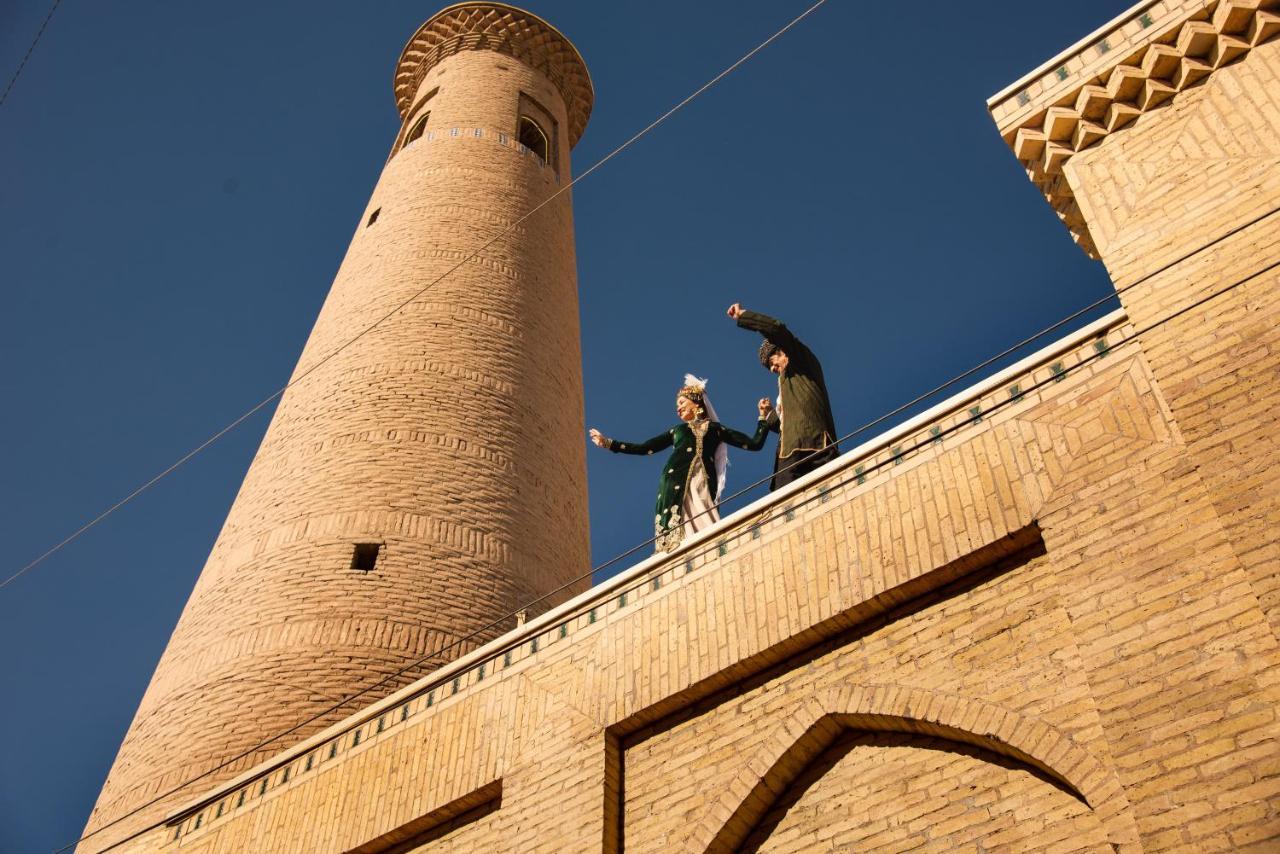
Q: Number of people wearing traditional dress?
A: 2